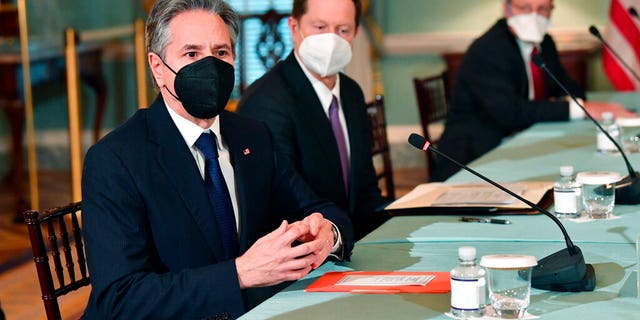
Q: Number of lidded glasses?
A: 3